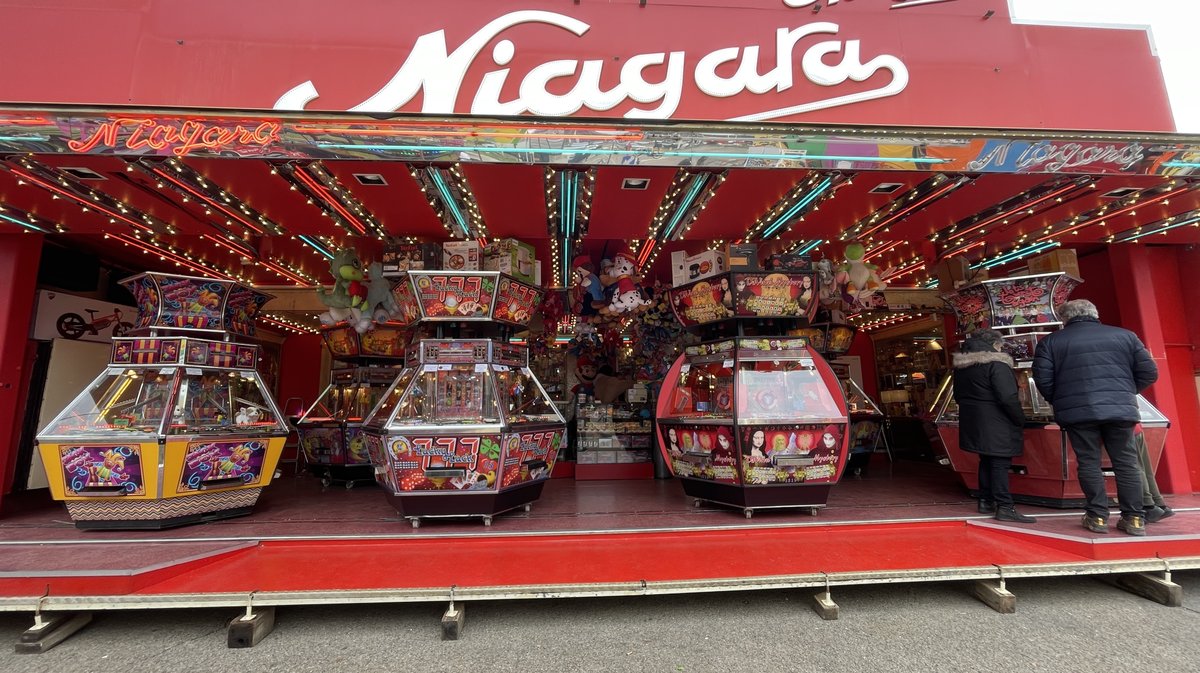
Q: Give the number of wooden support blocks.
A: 6